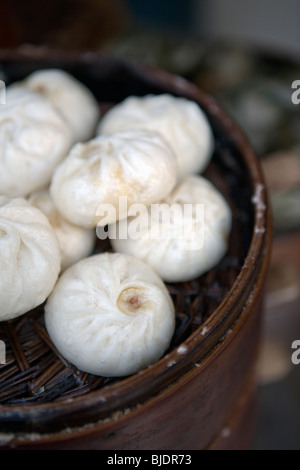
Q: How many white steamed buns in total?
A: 8